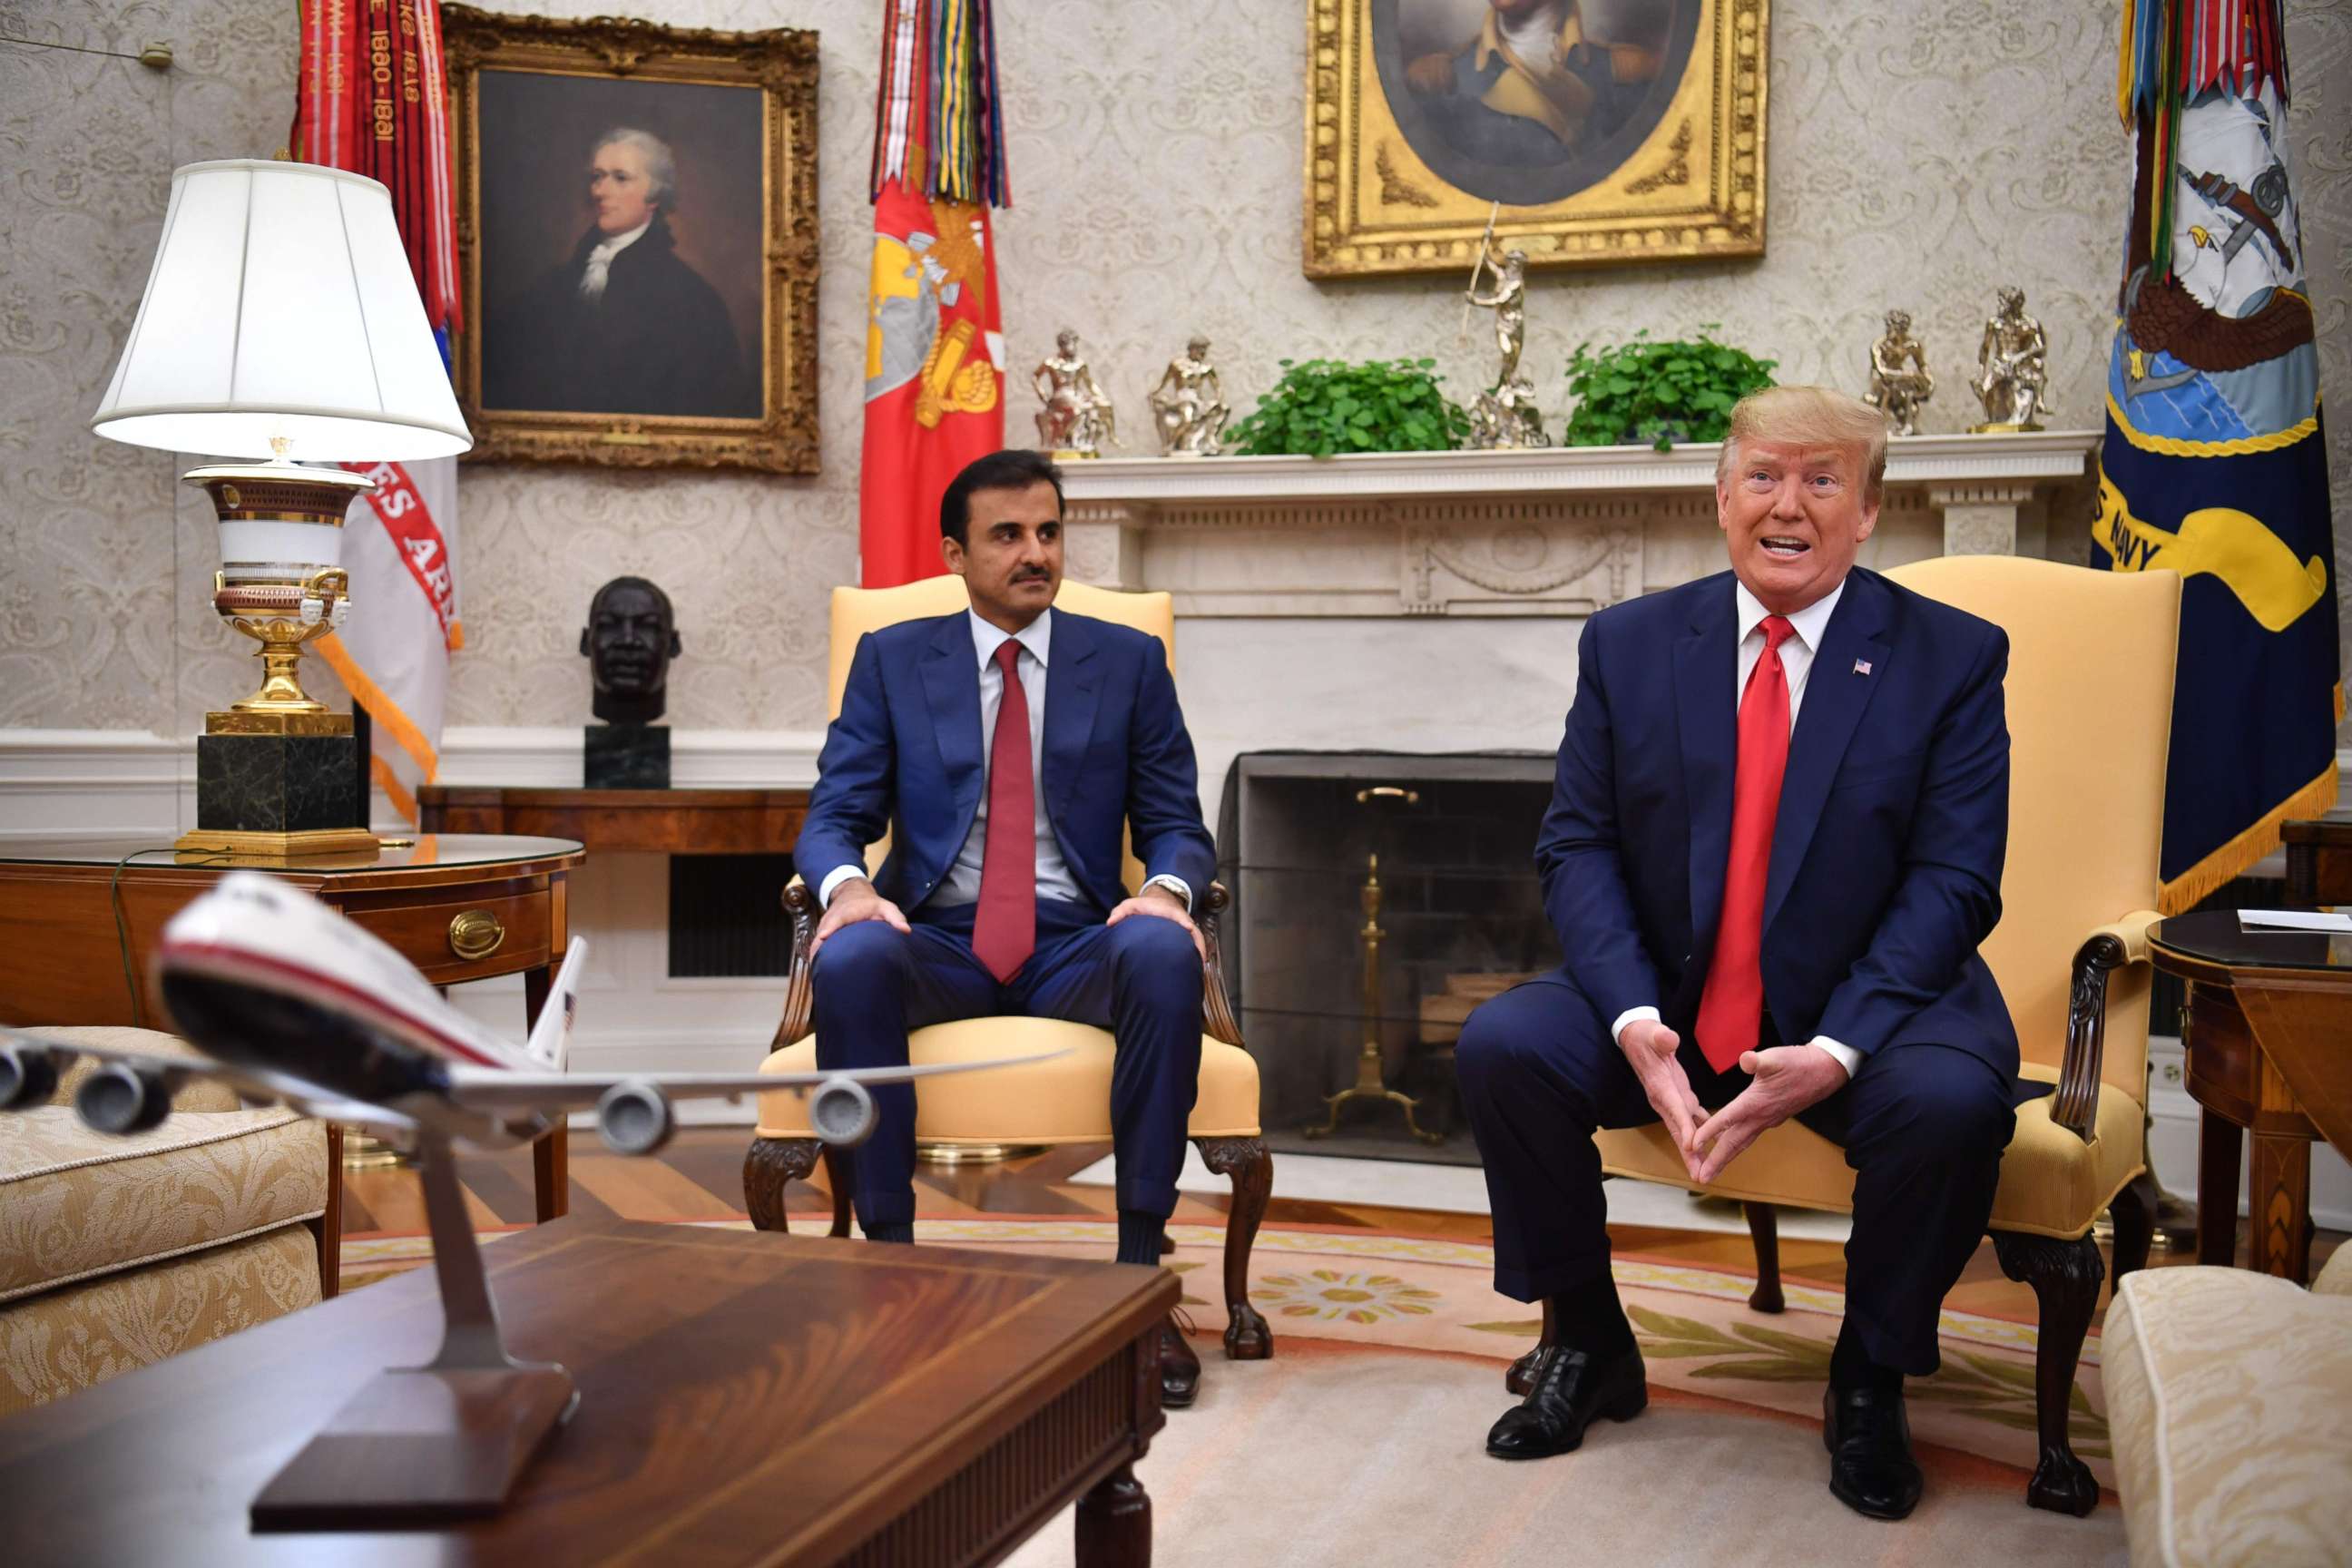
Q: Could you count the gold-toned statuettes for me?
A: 5